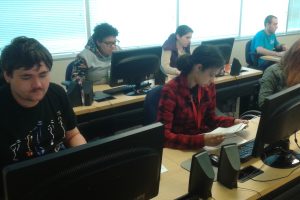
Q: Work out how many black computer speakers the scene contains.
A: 5